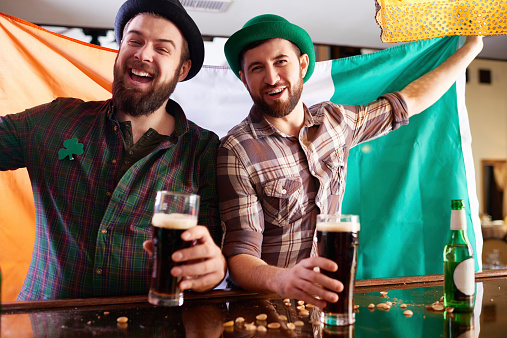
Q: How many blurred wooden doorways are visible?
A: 1